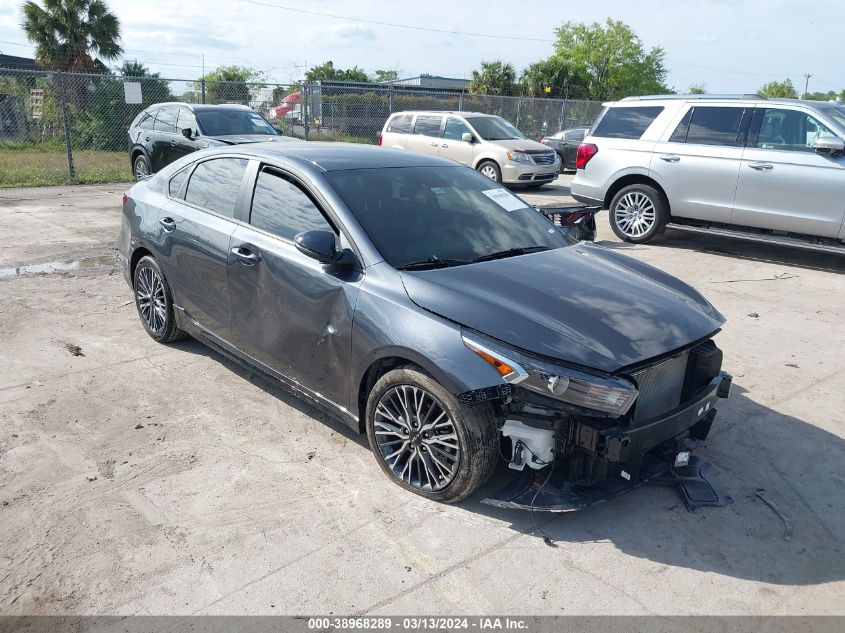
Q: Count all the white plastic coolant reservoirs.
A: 1